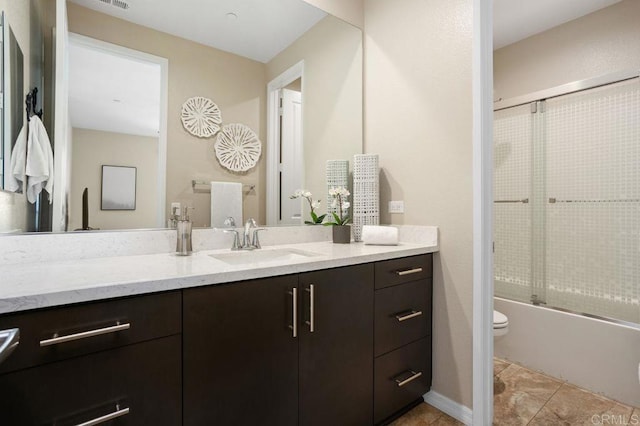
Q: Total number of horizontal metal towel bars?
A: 3